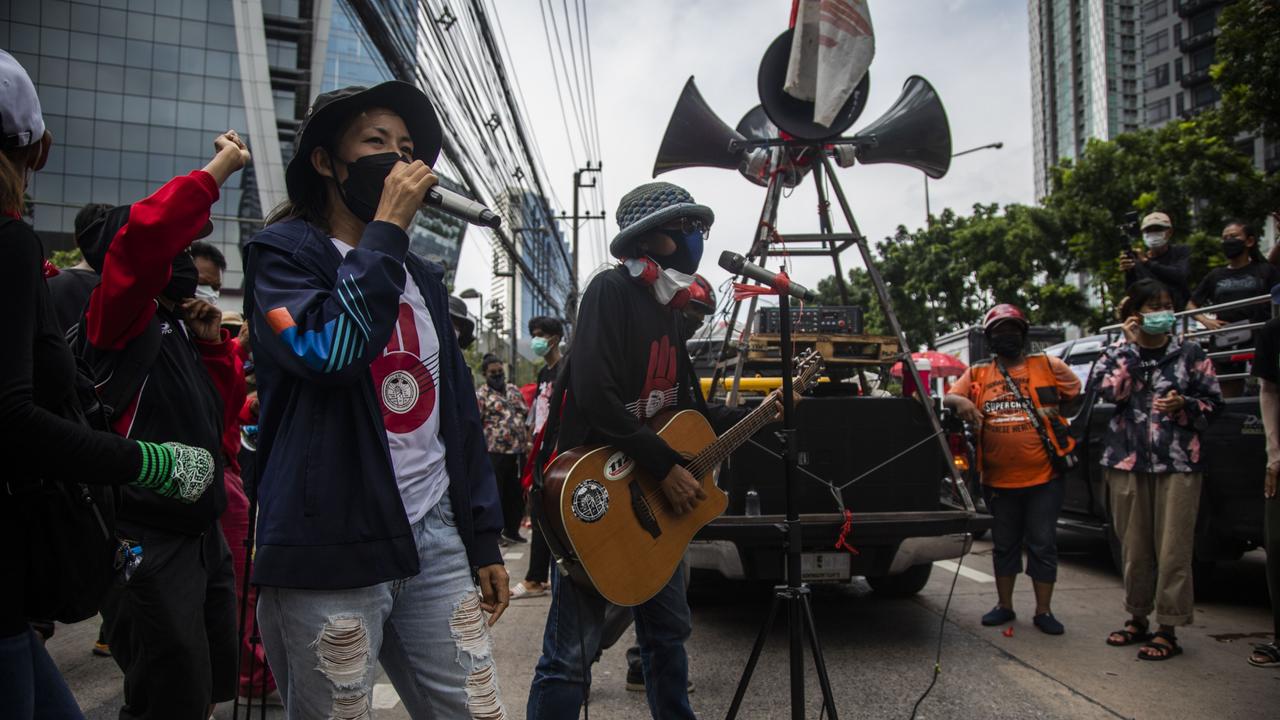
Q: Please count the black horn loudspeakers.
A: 4